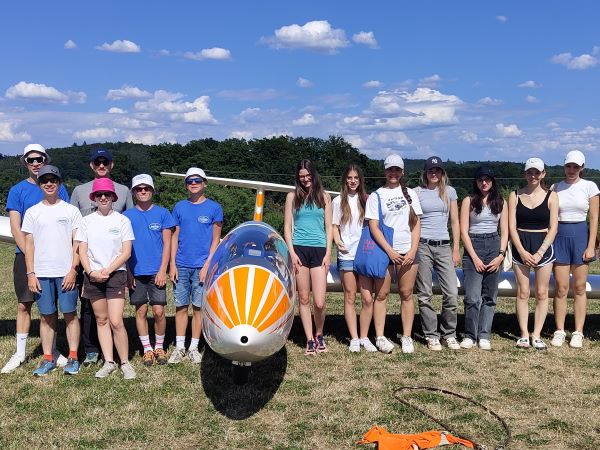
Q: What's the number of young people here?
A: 13